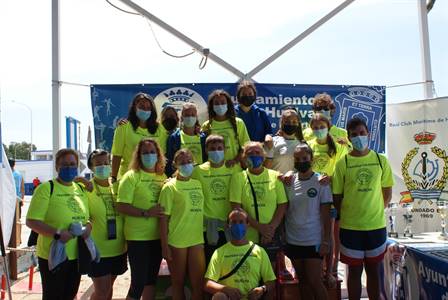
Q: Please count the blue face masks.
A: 13